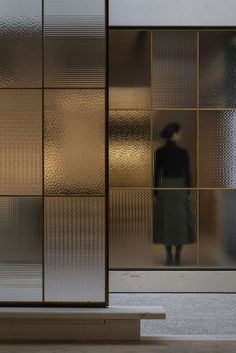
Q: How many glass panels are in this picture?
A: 15